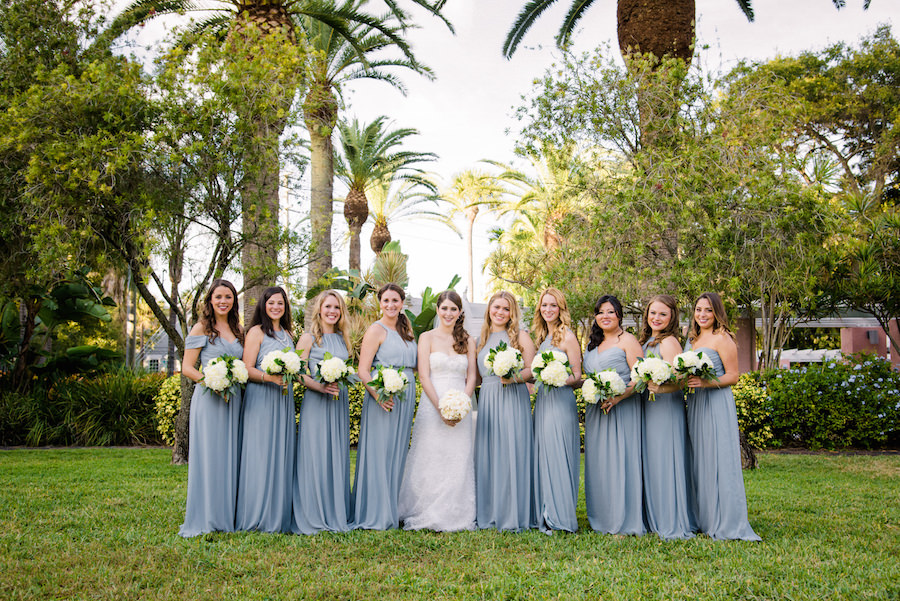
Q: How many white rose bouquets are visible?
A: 10